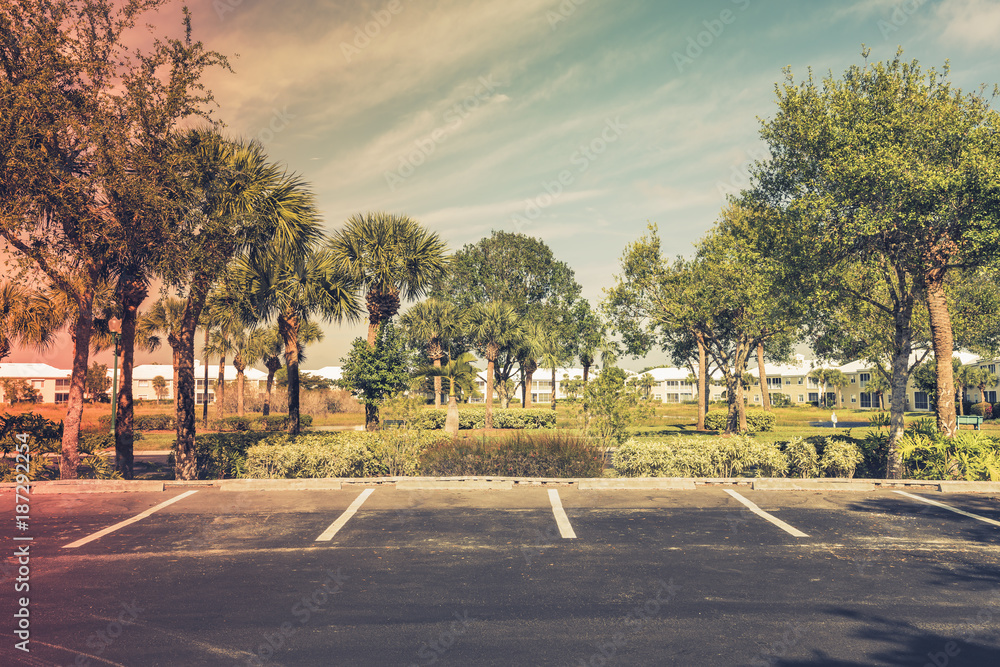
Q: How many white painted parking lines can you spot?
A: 5